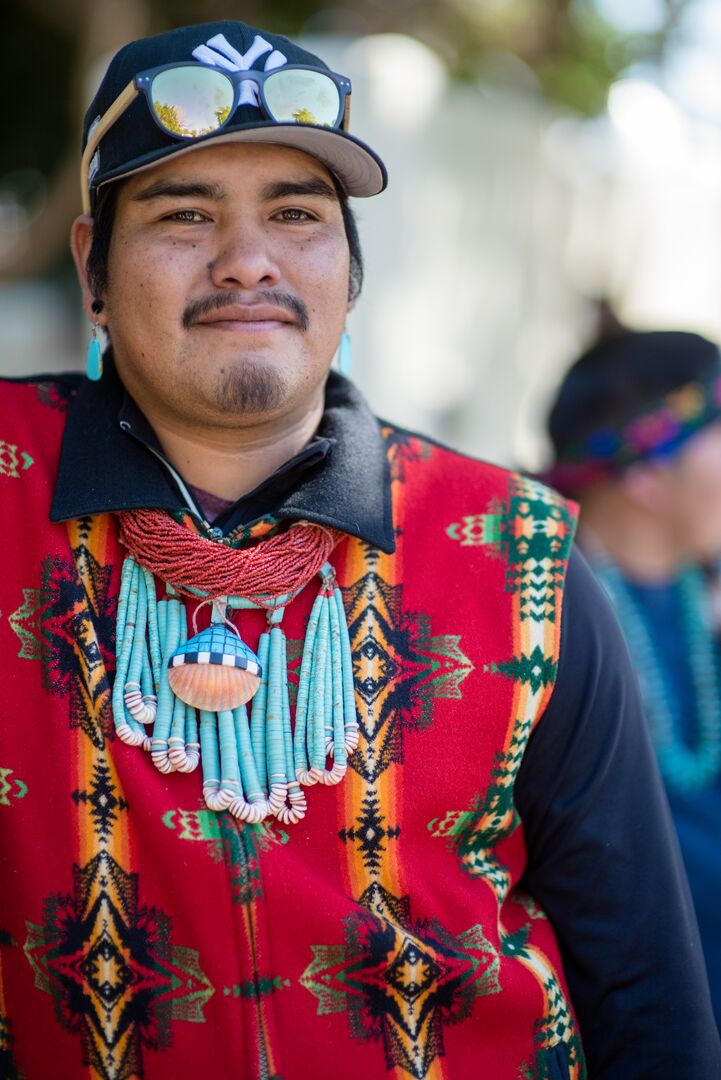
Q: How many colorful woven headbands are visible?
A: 1